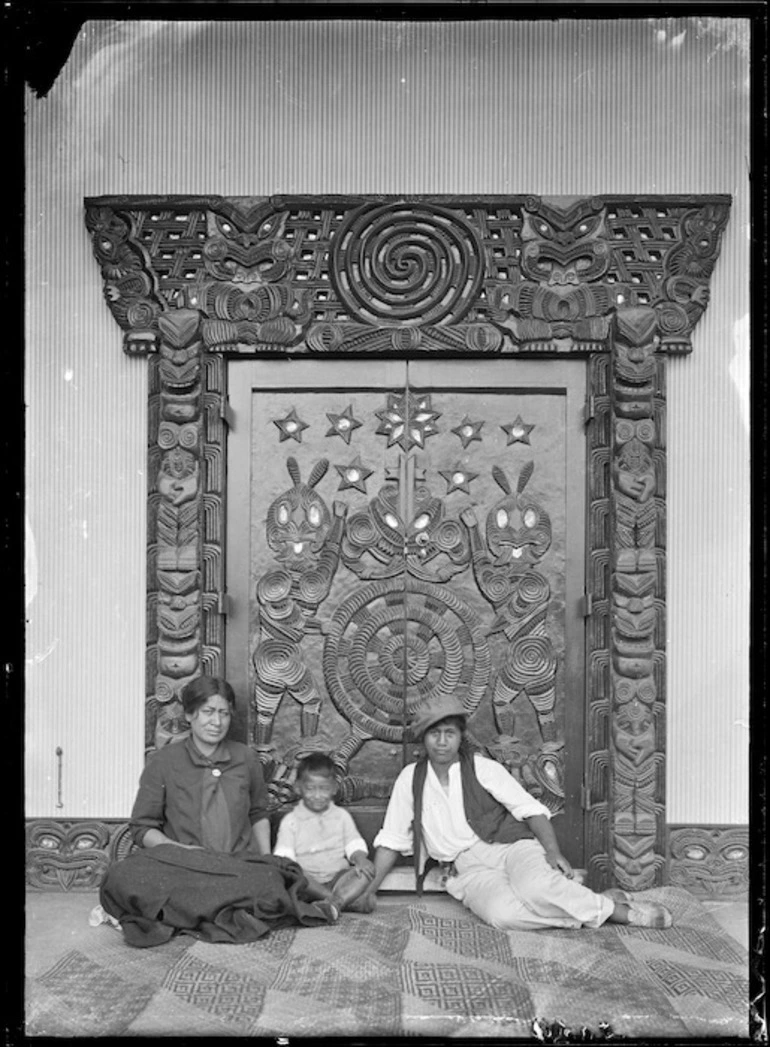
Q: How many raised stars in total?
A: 7